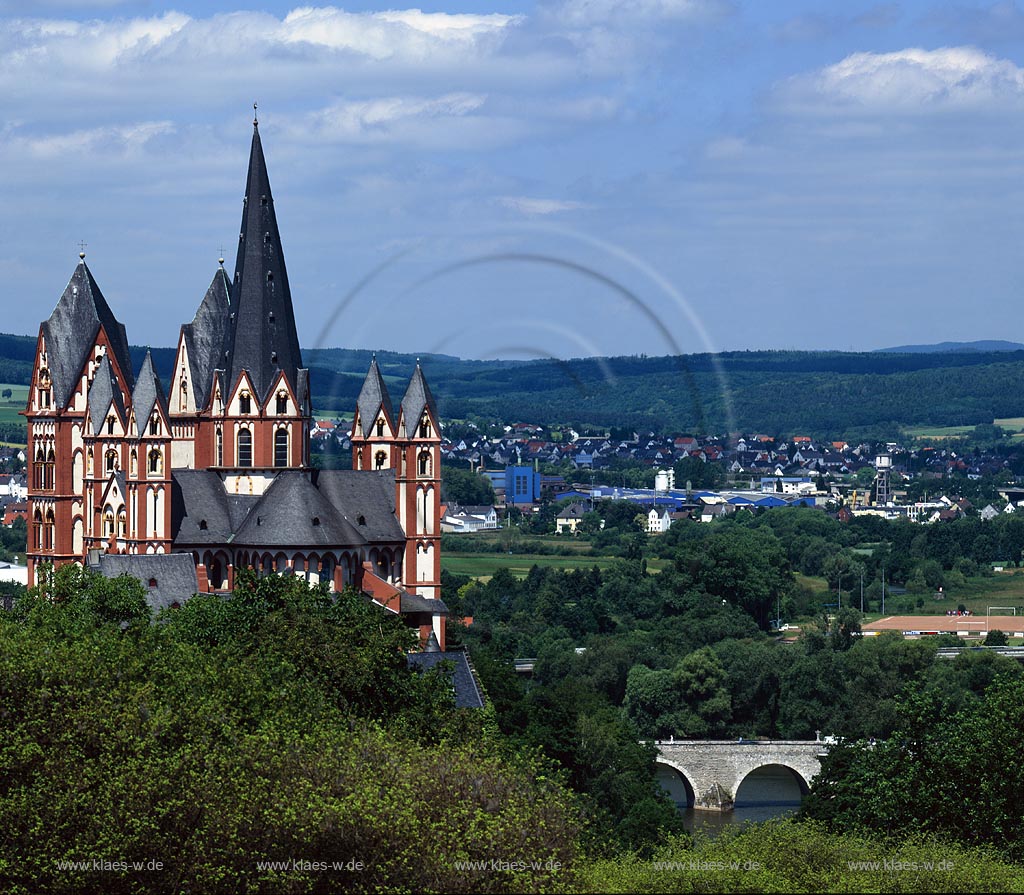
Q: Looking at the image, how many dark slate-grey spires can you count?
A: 7